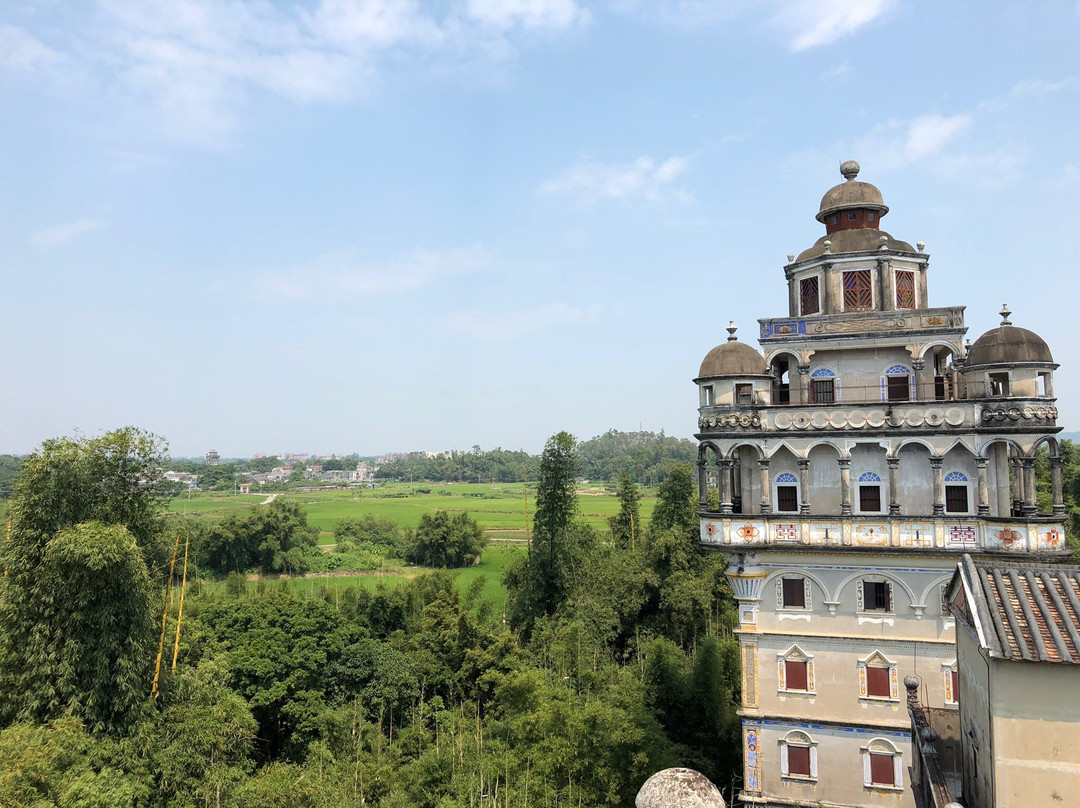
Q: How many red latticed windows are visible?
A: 3